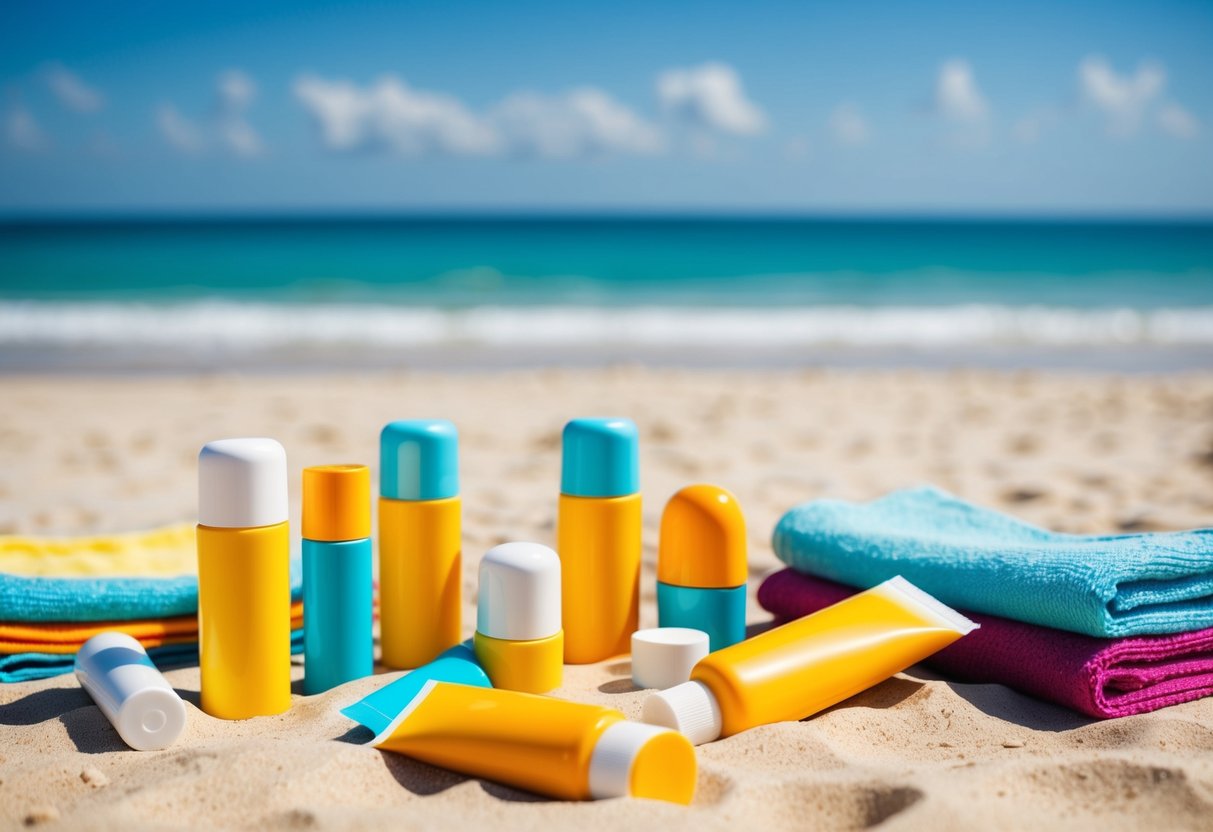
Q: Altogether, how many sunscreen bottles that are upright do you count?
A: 6